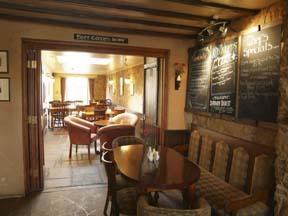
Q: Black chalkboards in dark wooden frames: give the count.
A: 3